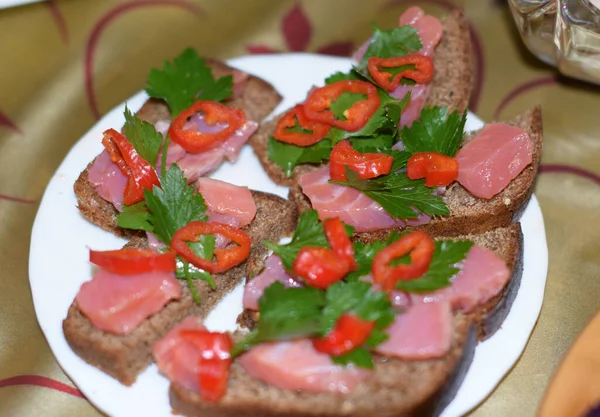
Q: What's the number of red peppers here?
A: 13